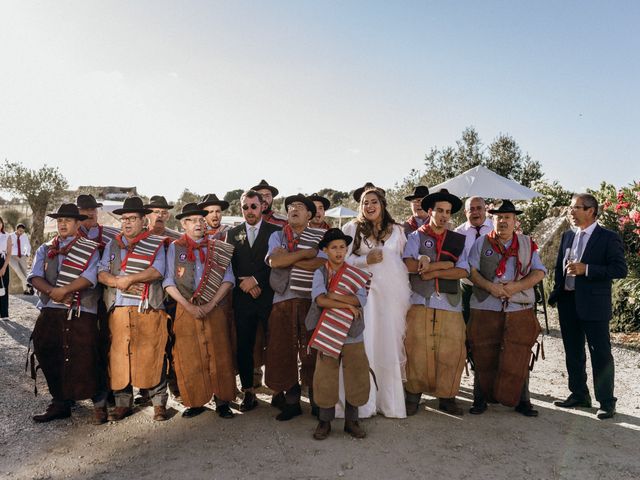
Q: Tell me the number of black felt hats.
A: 14